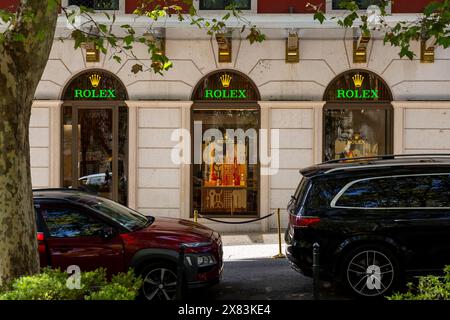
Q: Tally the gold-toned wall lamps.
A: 6